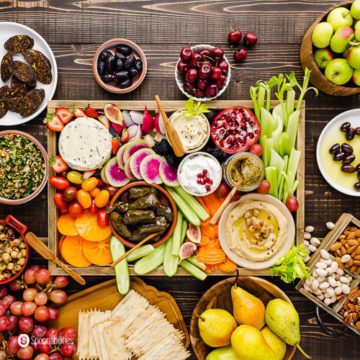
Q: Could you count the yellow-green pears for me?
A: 6